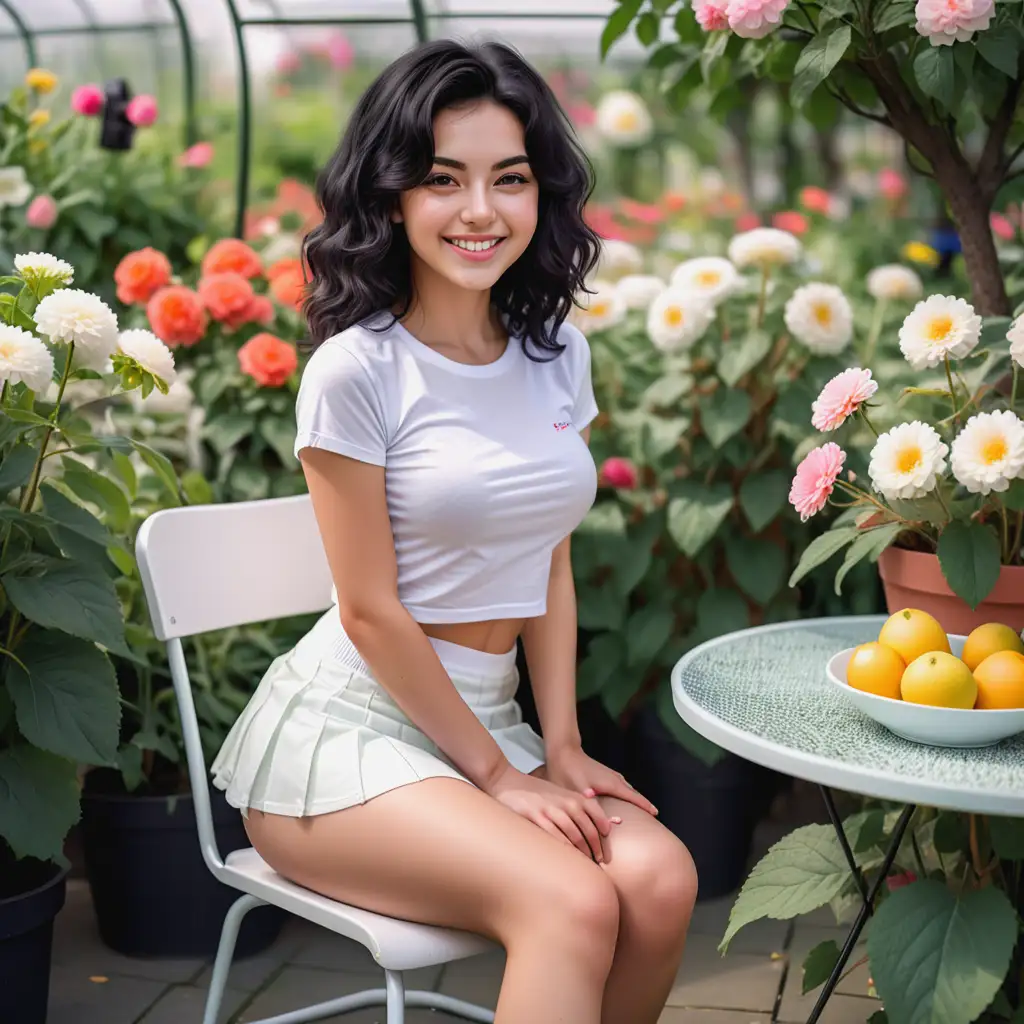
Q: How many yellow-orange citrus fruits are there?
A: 5